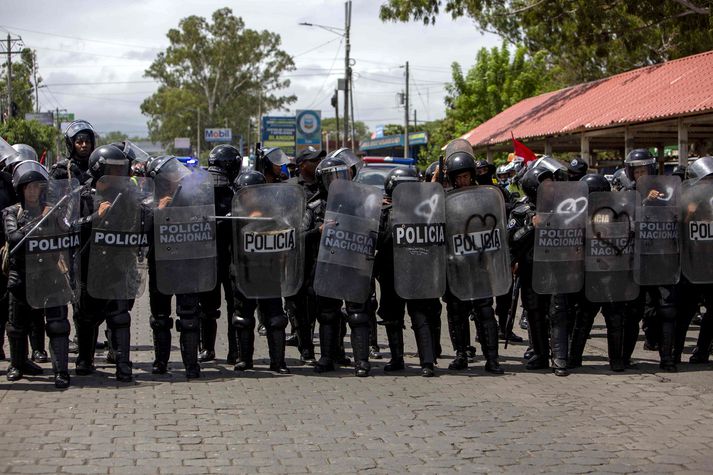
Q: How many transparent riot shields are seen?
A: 11